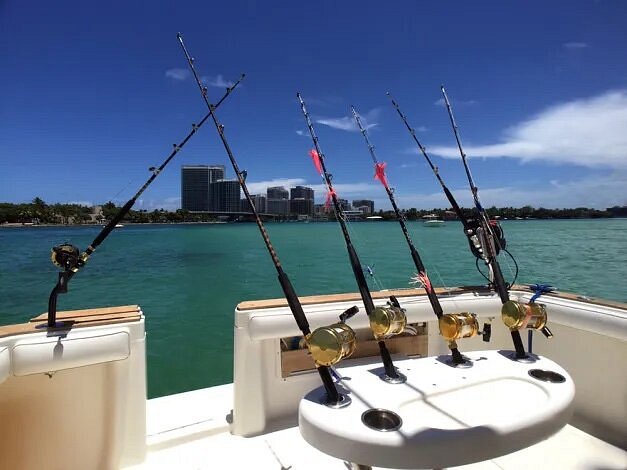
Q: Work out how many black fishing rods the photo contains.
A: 6